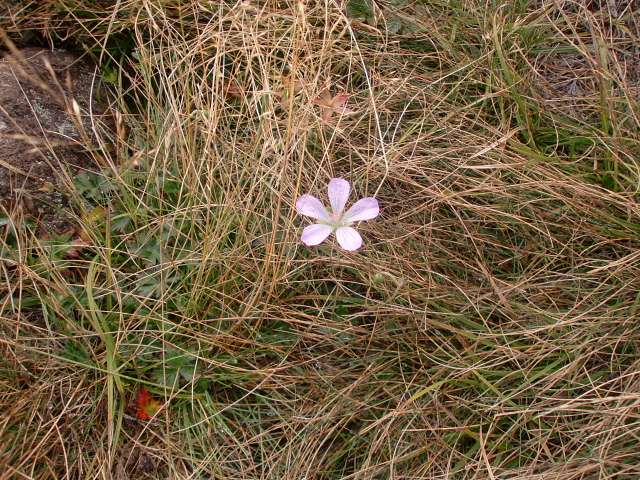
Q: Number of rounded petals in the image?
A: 5